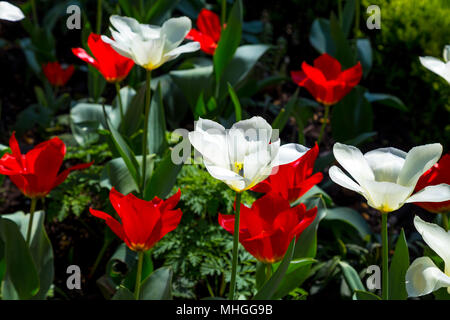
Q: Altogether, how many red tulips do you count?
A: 9